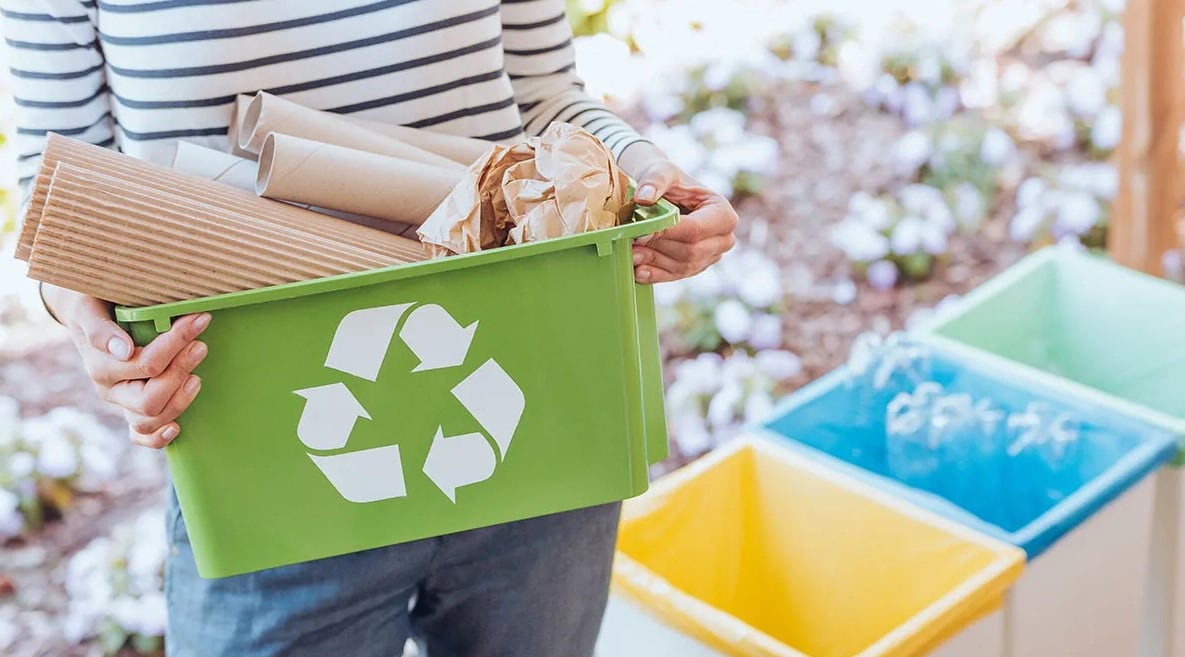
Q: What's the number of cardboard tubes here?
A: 4